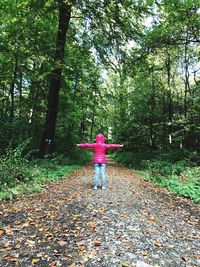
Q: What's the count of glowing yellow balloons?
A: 0